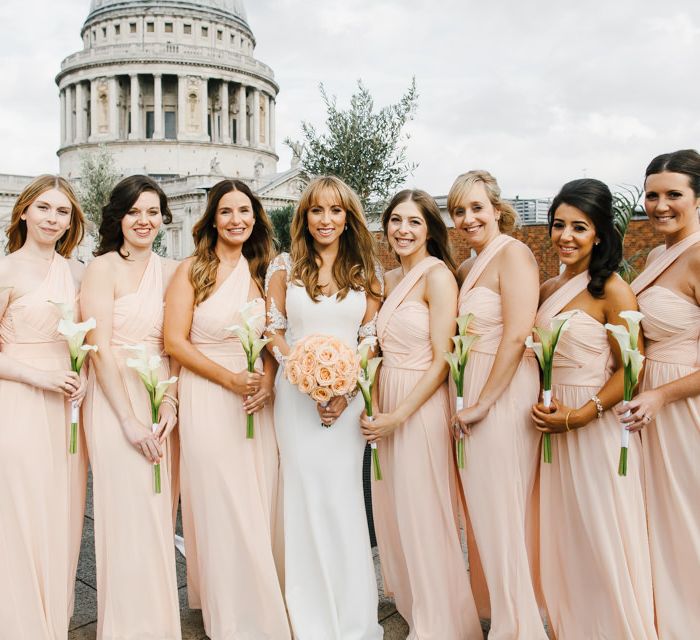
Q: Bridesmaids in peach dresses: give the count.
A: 7